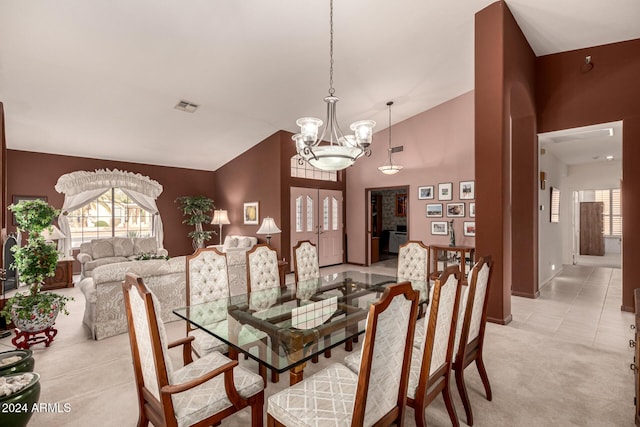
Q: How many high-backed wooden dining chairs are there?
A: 8